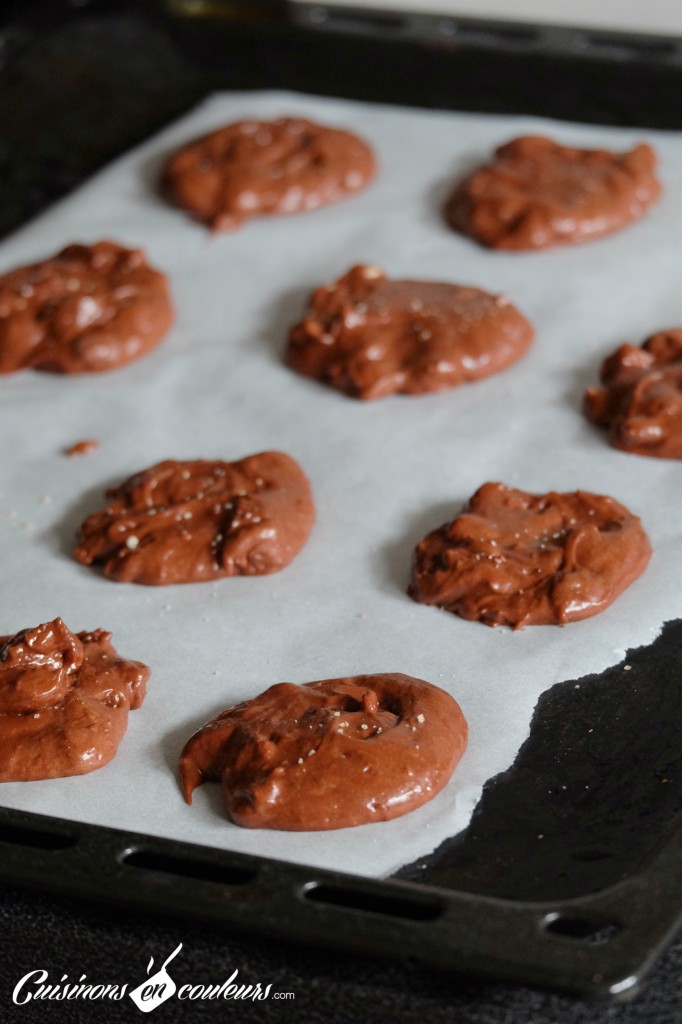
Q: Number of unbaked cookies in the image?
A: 9